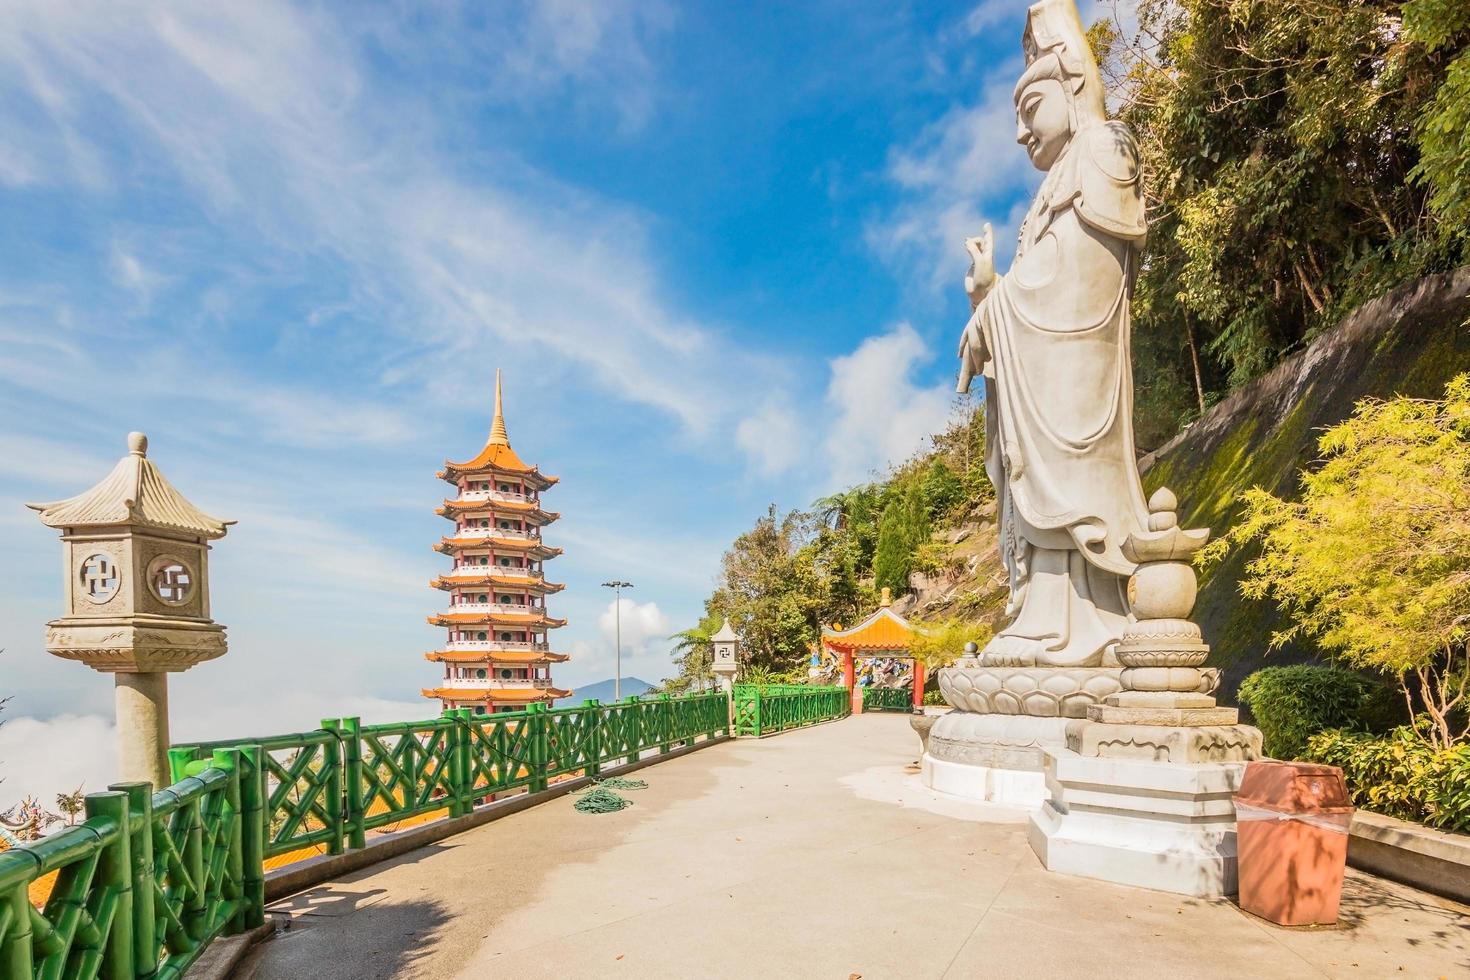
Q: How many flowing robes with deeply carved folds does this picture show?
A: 1